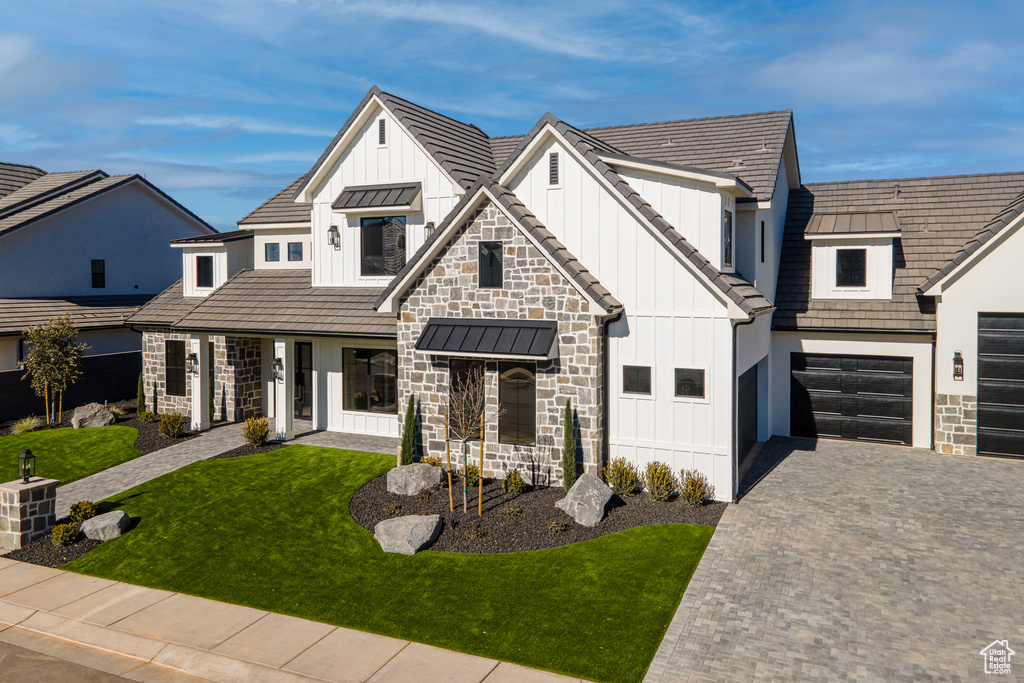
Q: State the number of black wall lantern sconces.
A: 5